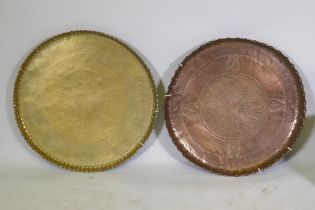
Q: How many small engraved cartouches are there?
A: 4